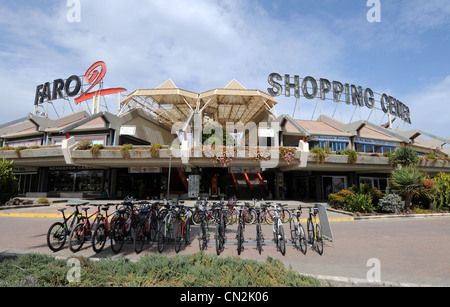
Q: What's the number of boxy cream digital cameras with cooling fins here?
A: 0